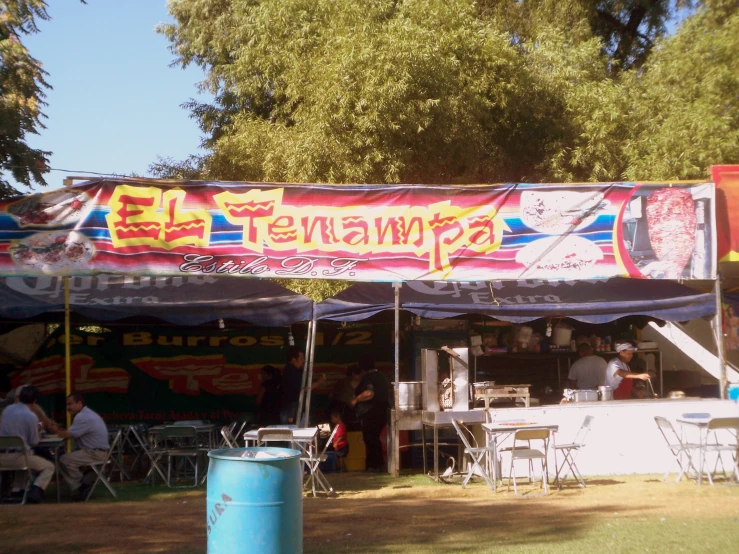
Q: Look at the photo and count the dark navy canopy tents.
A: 2